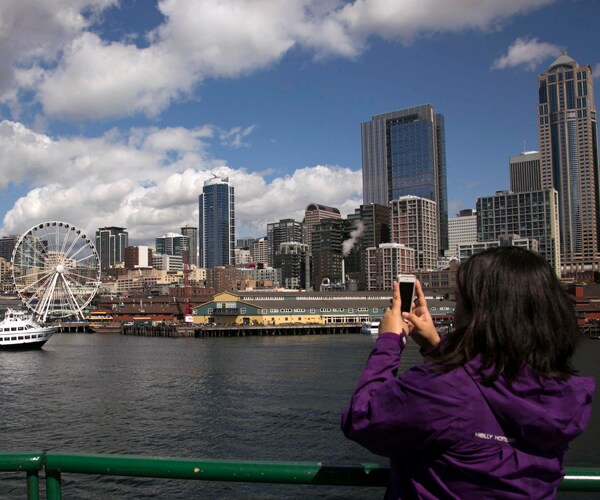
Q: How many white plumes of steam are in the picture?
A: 1